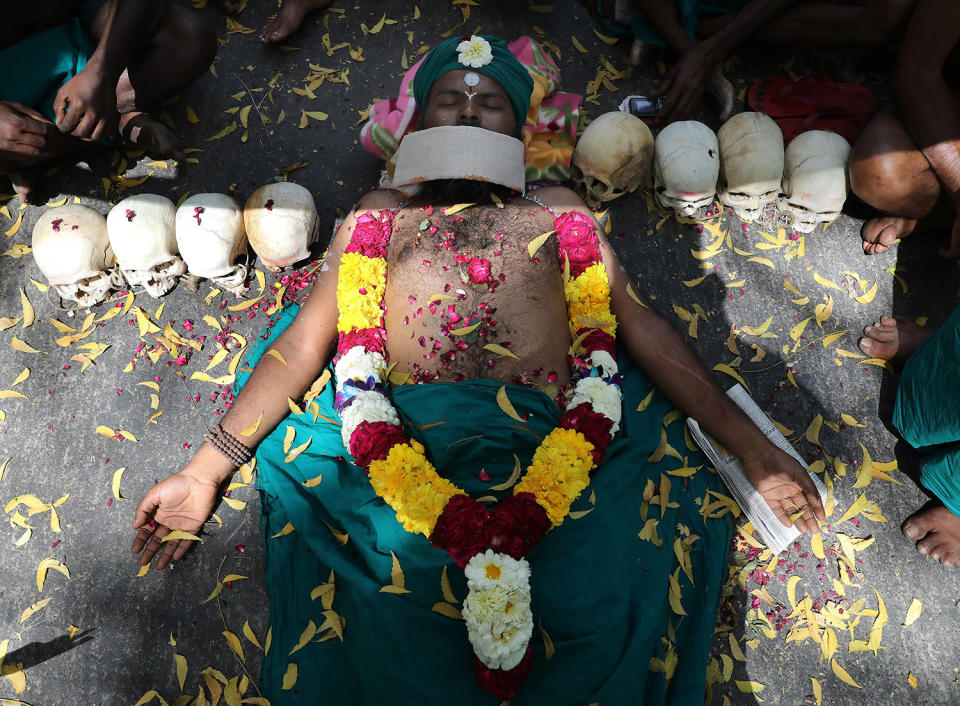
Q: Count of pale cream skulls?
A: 8